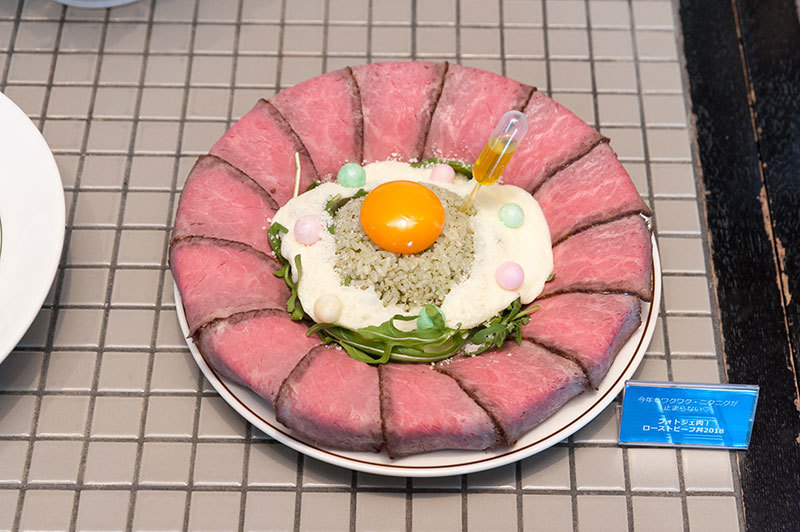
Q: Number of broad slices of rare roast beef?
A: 14